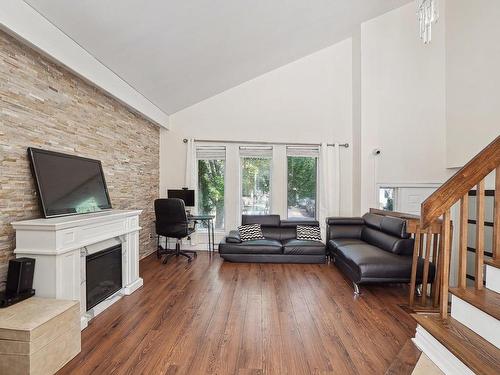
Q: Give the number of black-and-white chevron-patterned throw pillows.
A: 2